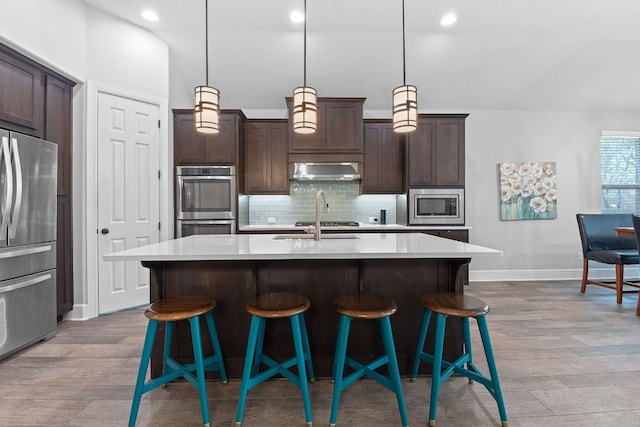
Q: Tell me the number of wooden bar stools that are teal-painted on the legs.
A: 4